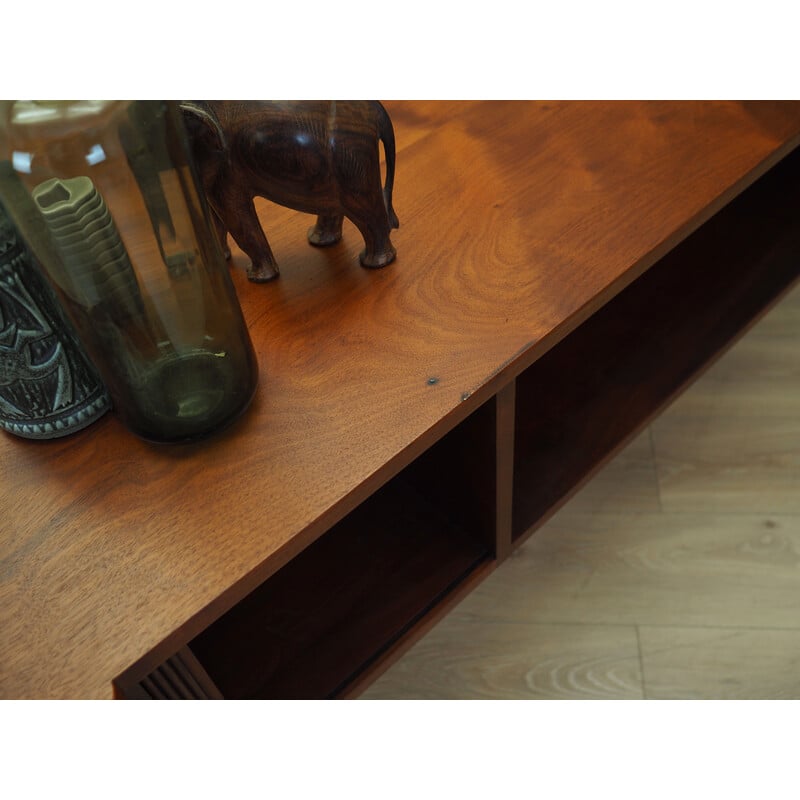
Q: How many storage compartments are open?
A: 2